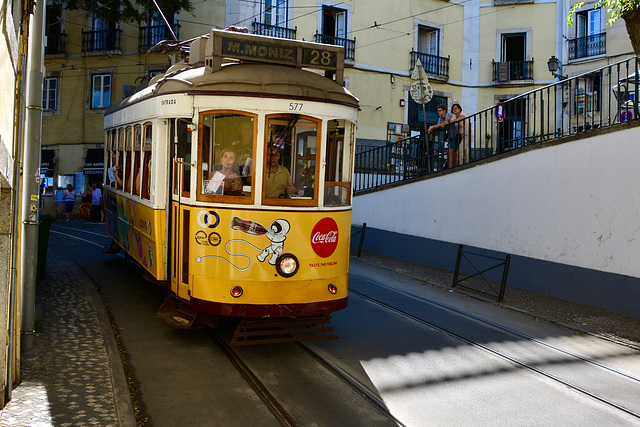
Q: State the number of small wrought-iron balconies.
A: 8